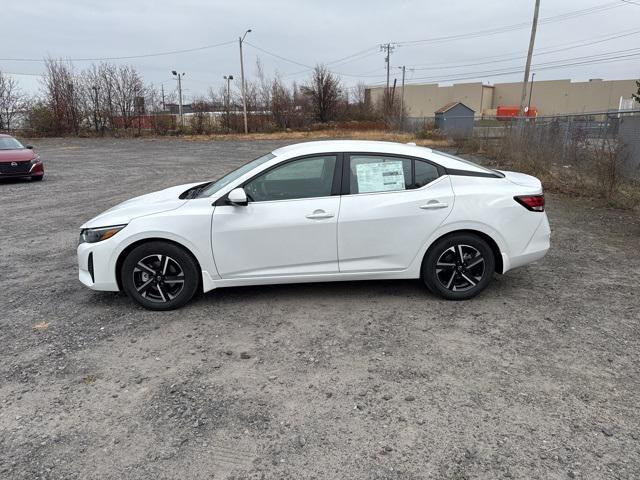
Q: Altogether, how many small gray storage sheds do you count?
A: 1